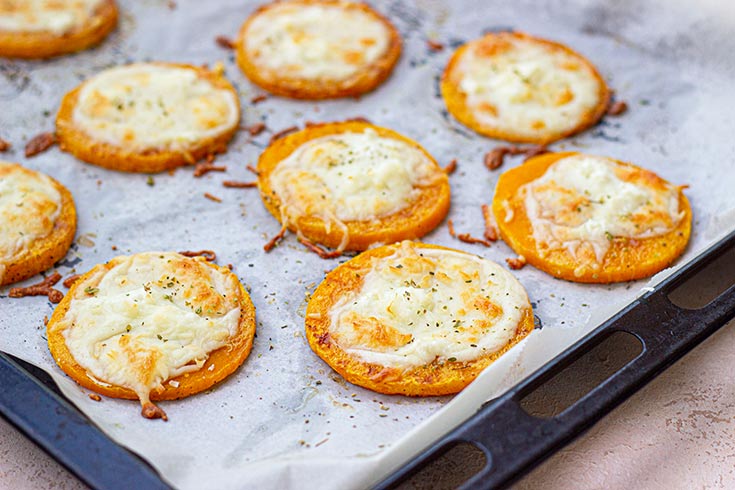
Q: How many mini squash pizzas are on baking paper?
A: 9